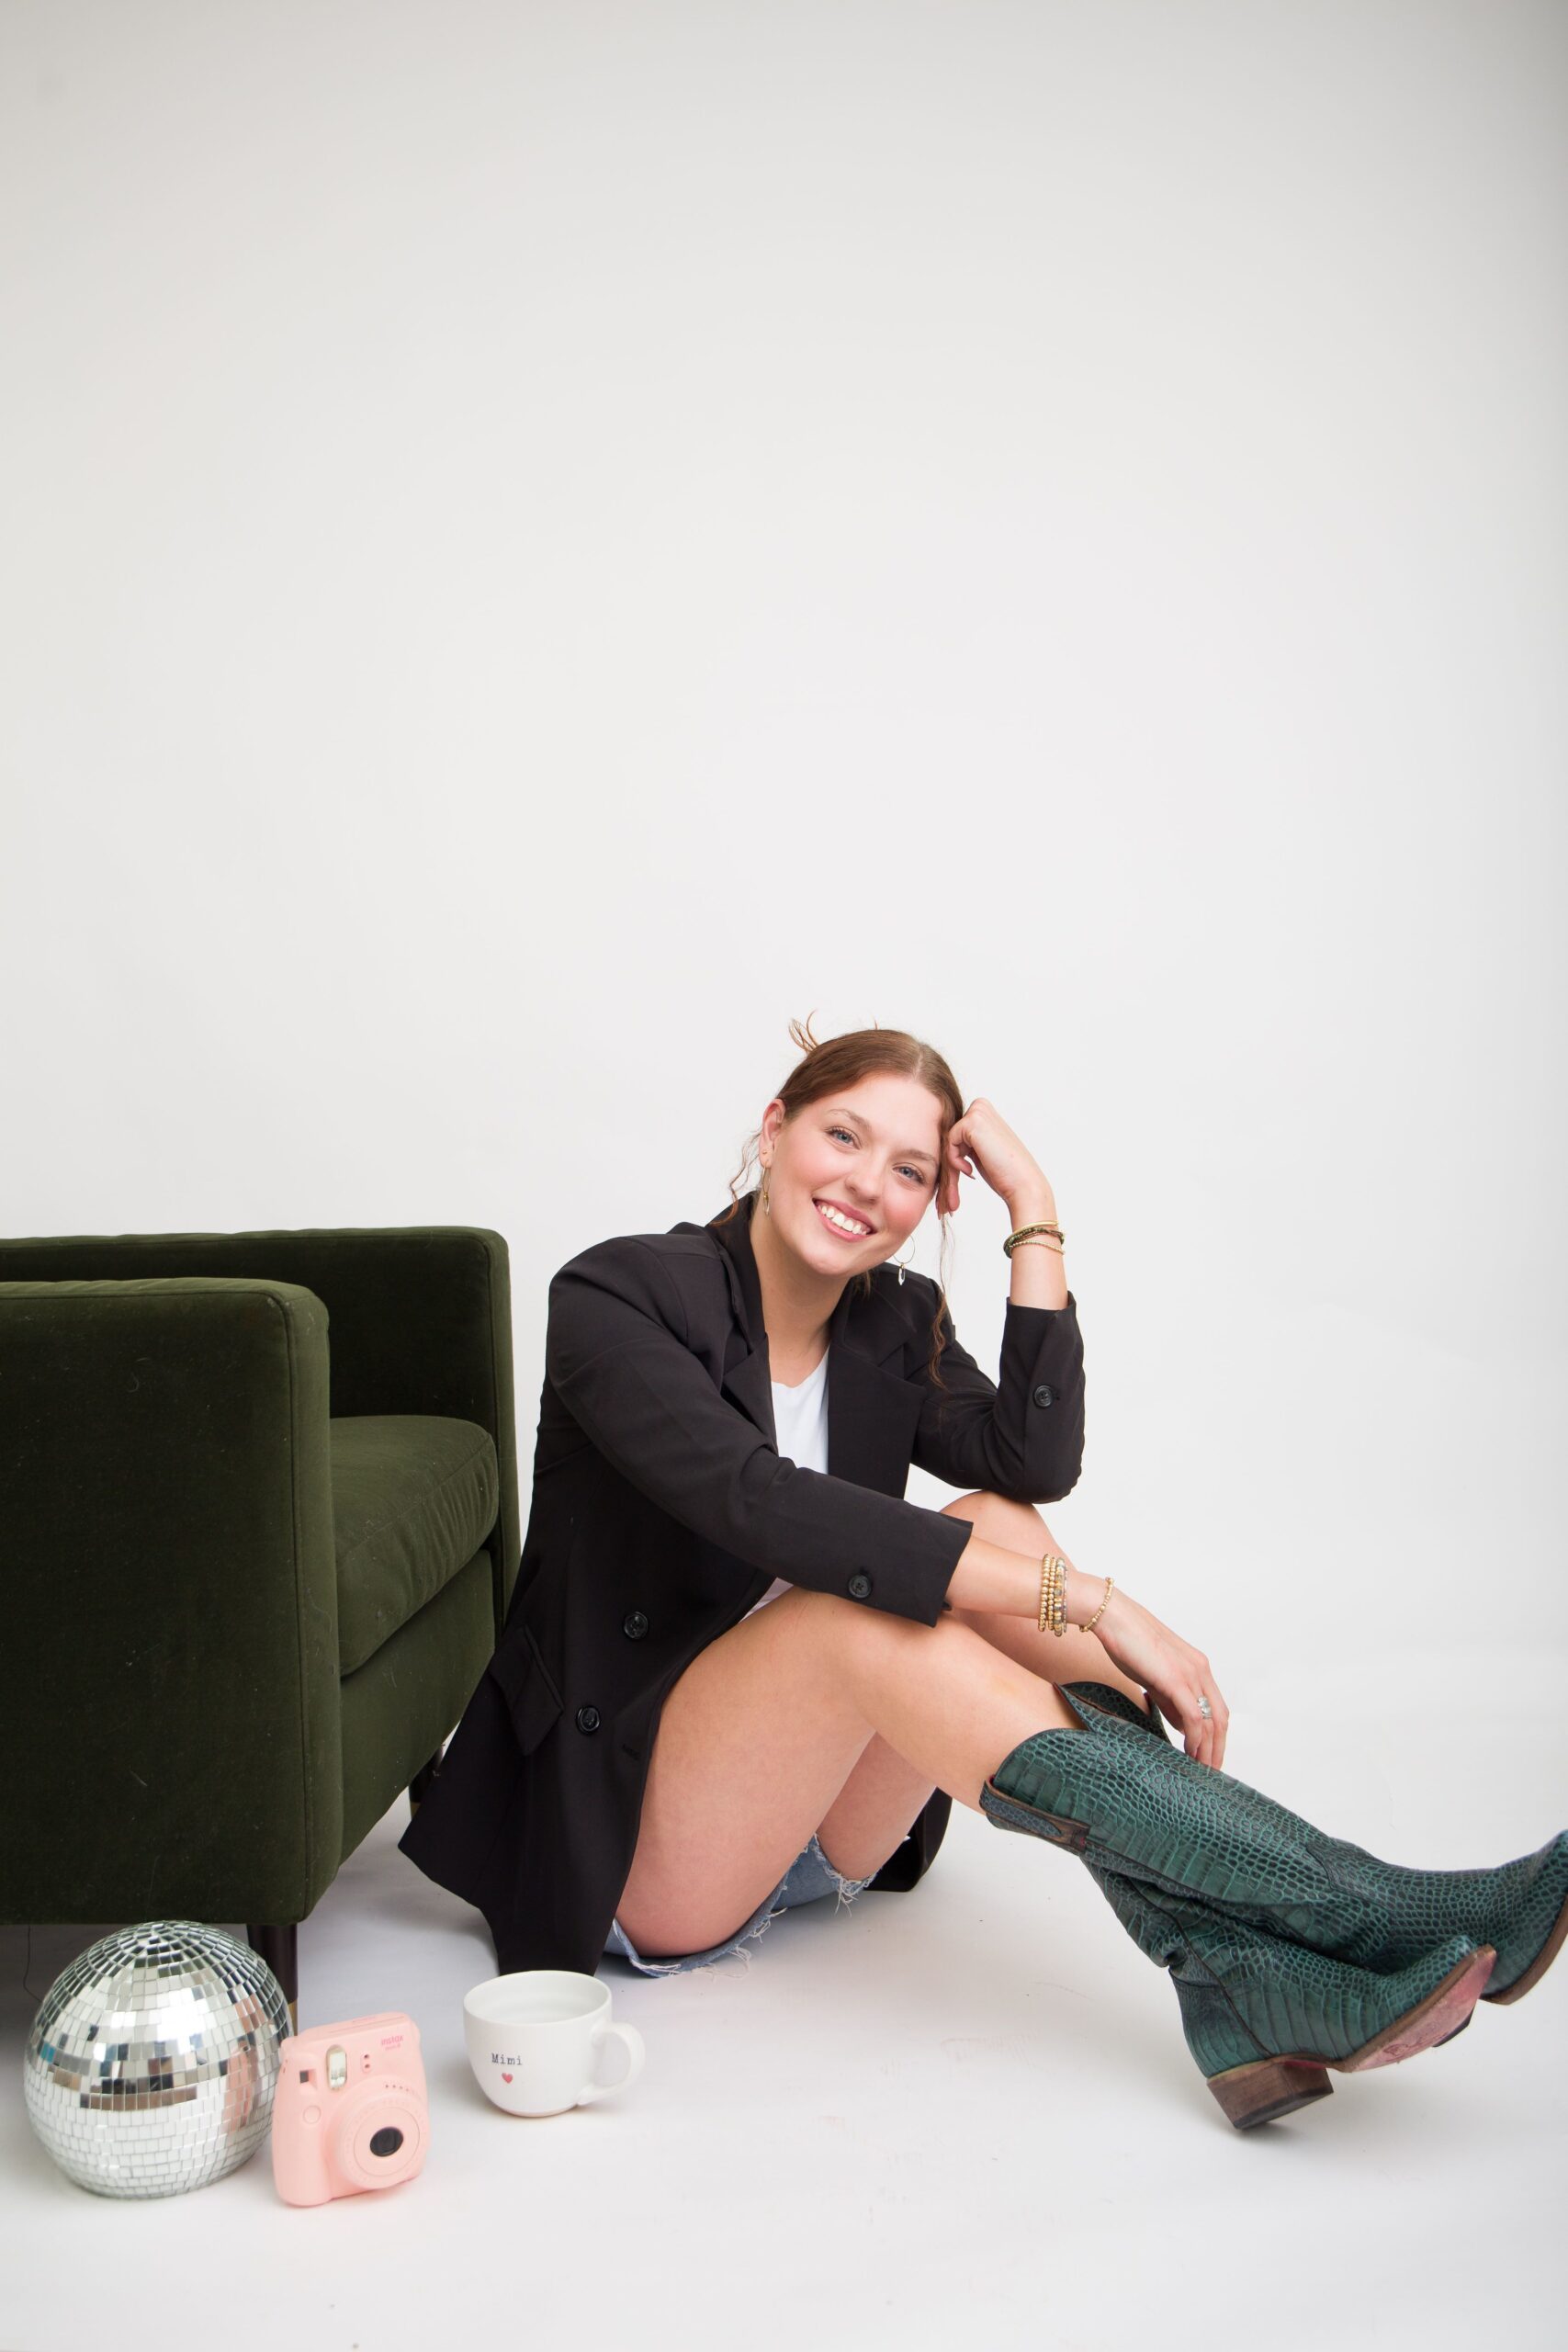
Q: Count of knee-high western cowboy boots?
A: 2